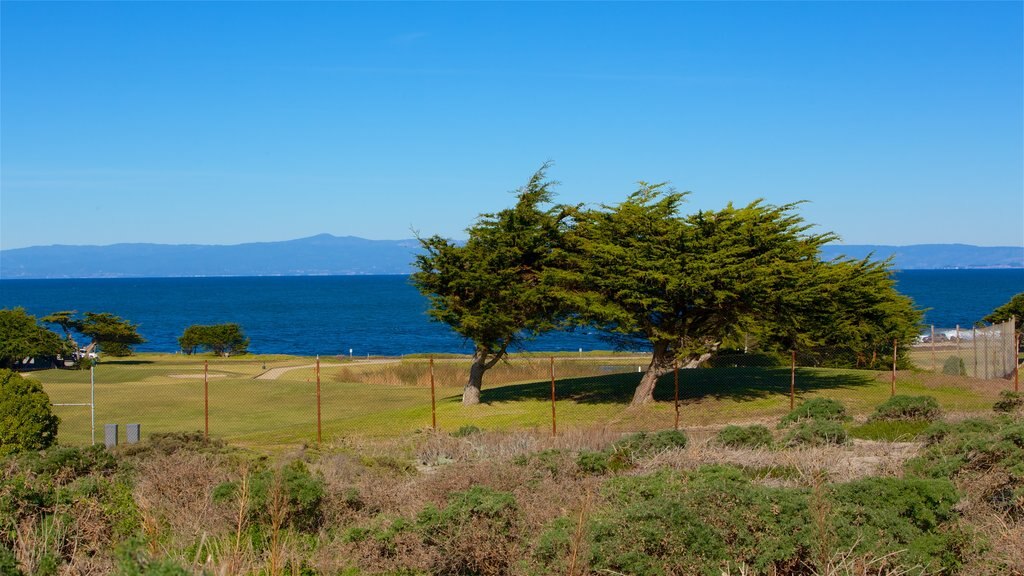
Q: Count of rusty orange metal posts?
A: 8